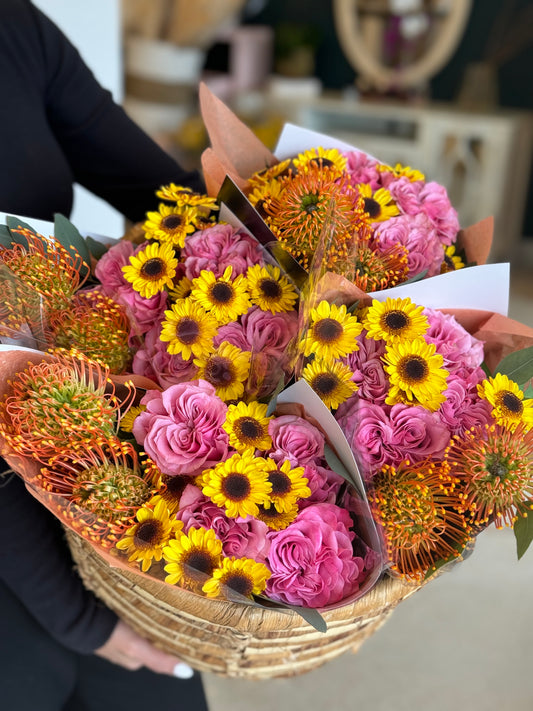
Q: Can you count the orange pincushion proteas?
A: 8